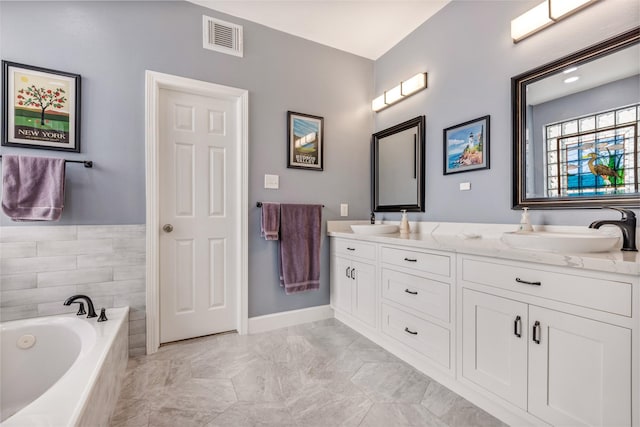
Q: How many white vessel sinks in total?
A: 2